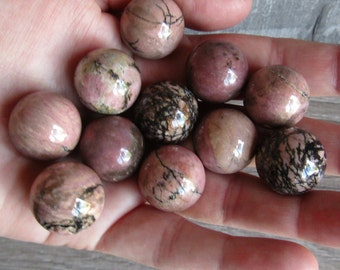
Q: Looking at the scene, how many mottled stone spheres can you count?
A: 11